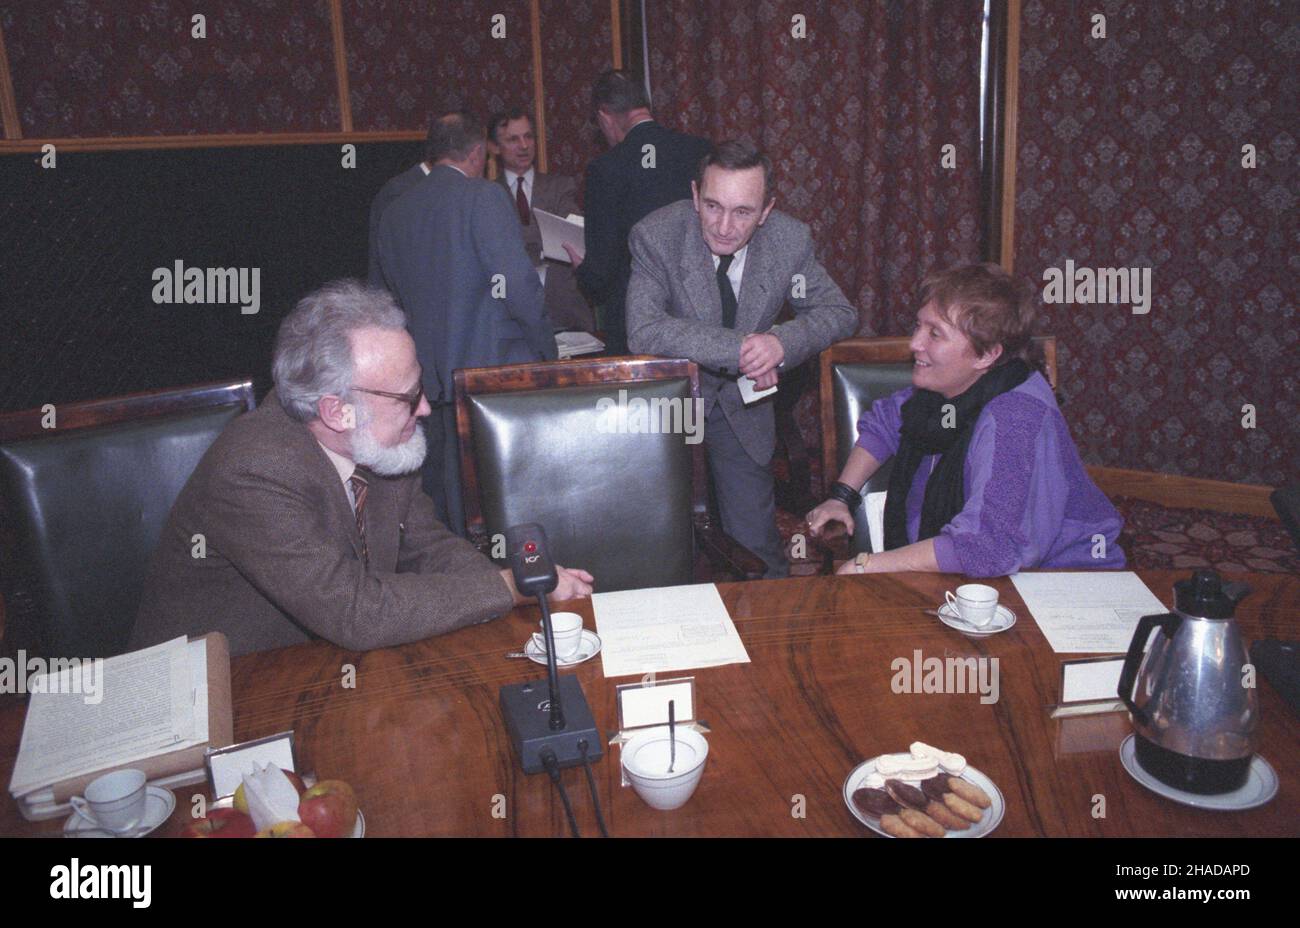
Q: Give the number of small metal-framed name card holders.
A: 3